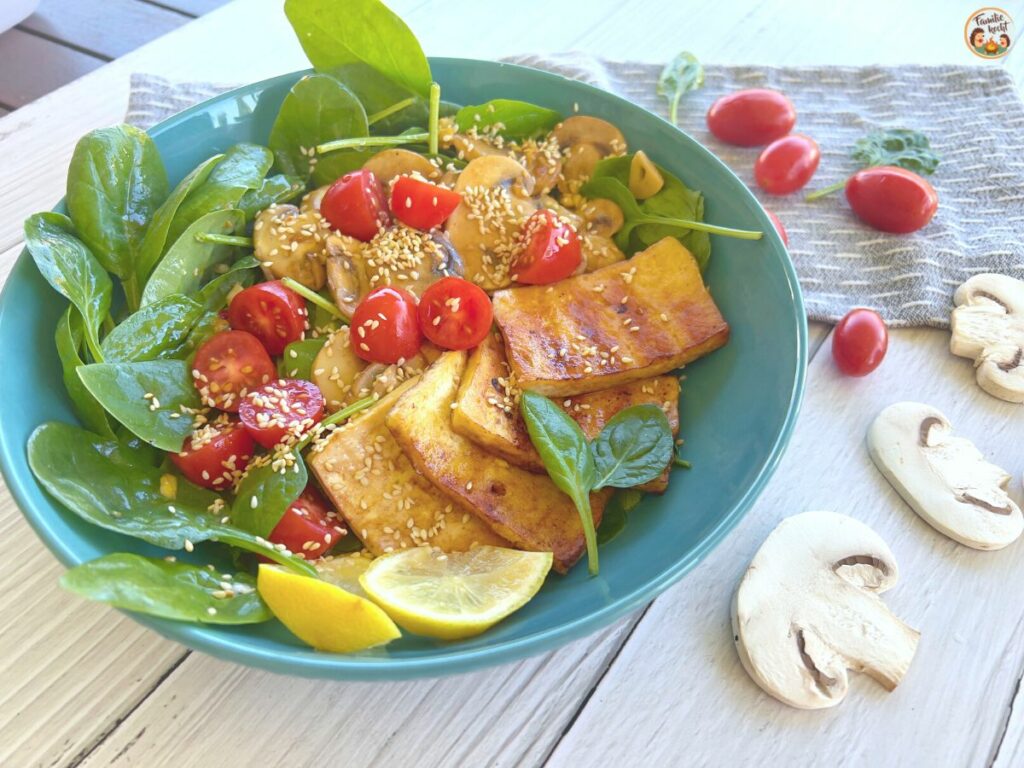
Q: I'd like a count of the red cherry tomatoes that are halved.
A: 10